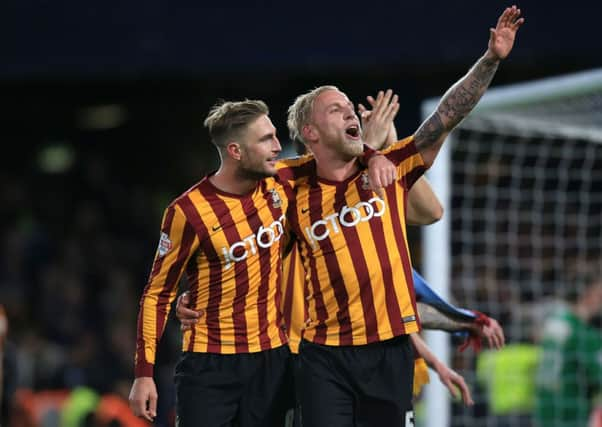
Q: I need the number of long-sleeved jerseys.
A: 1